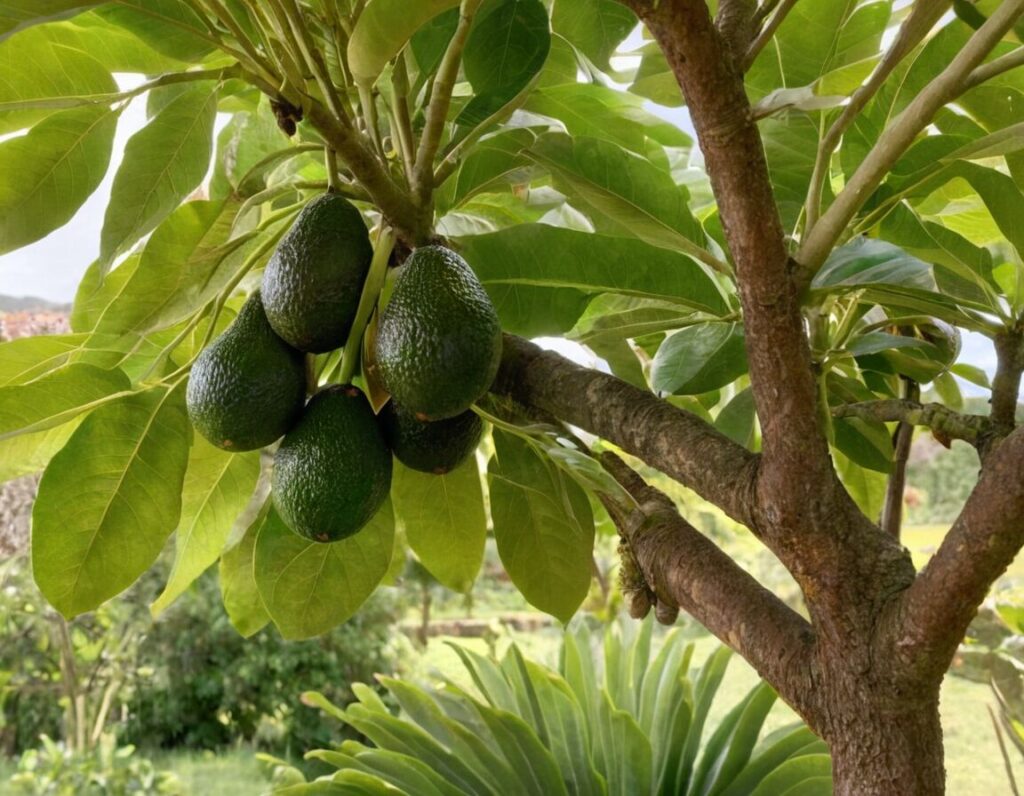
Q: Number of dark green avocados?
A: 5